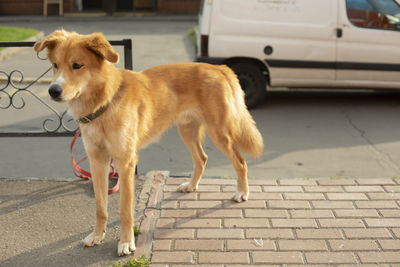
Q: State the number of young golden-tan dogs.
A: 1